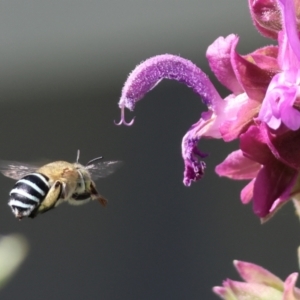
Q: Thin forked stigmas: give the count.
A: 1